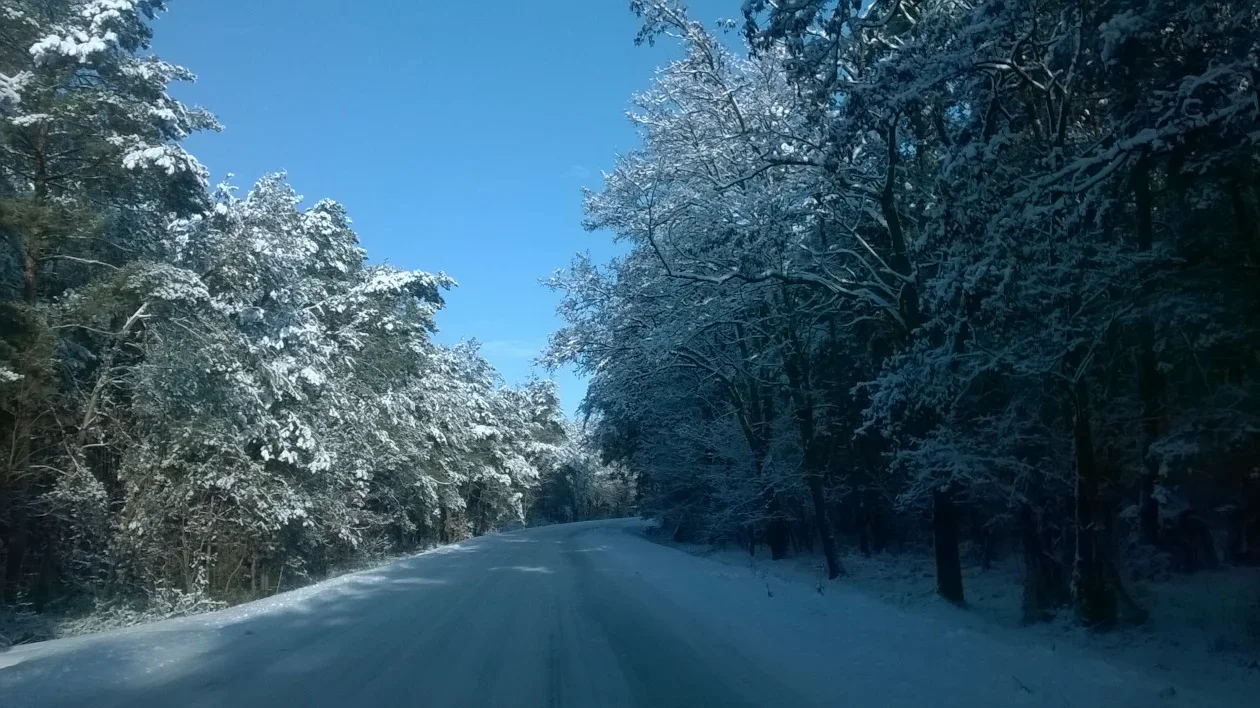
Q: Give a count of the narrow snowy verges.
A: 2